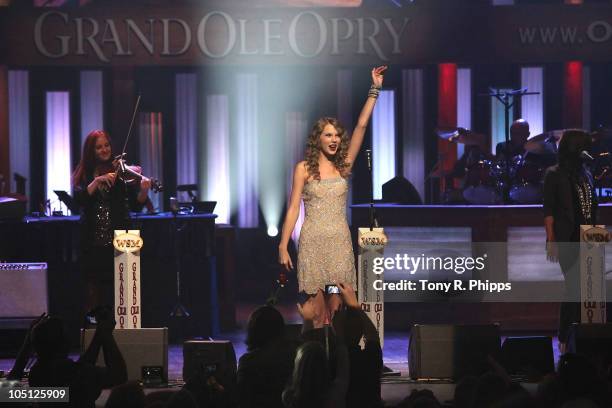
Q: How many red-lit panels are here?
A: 2